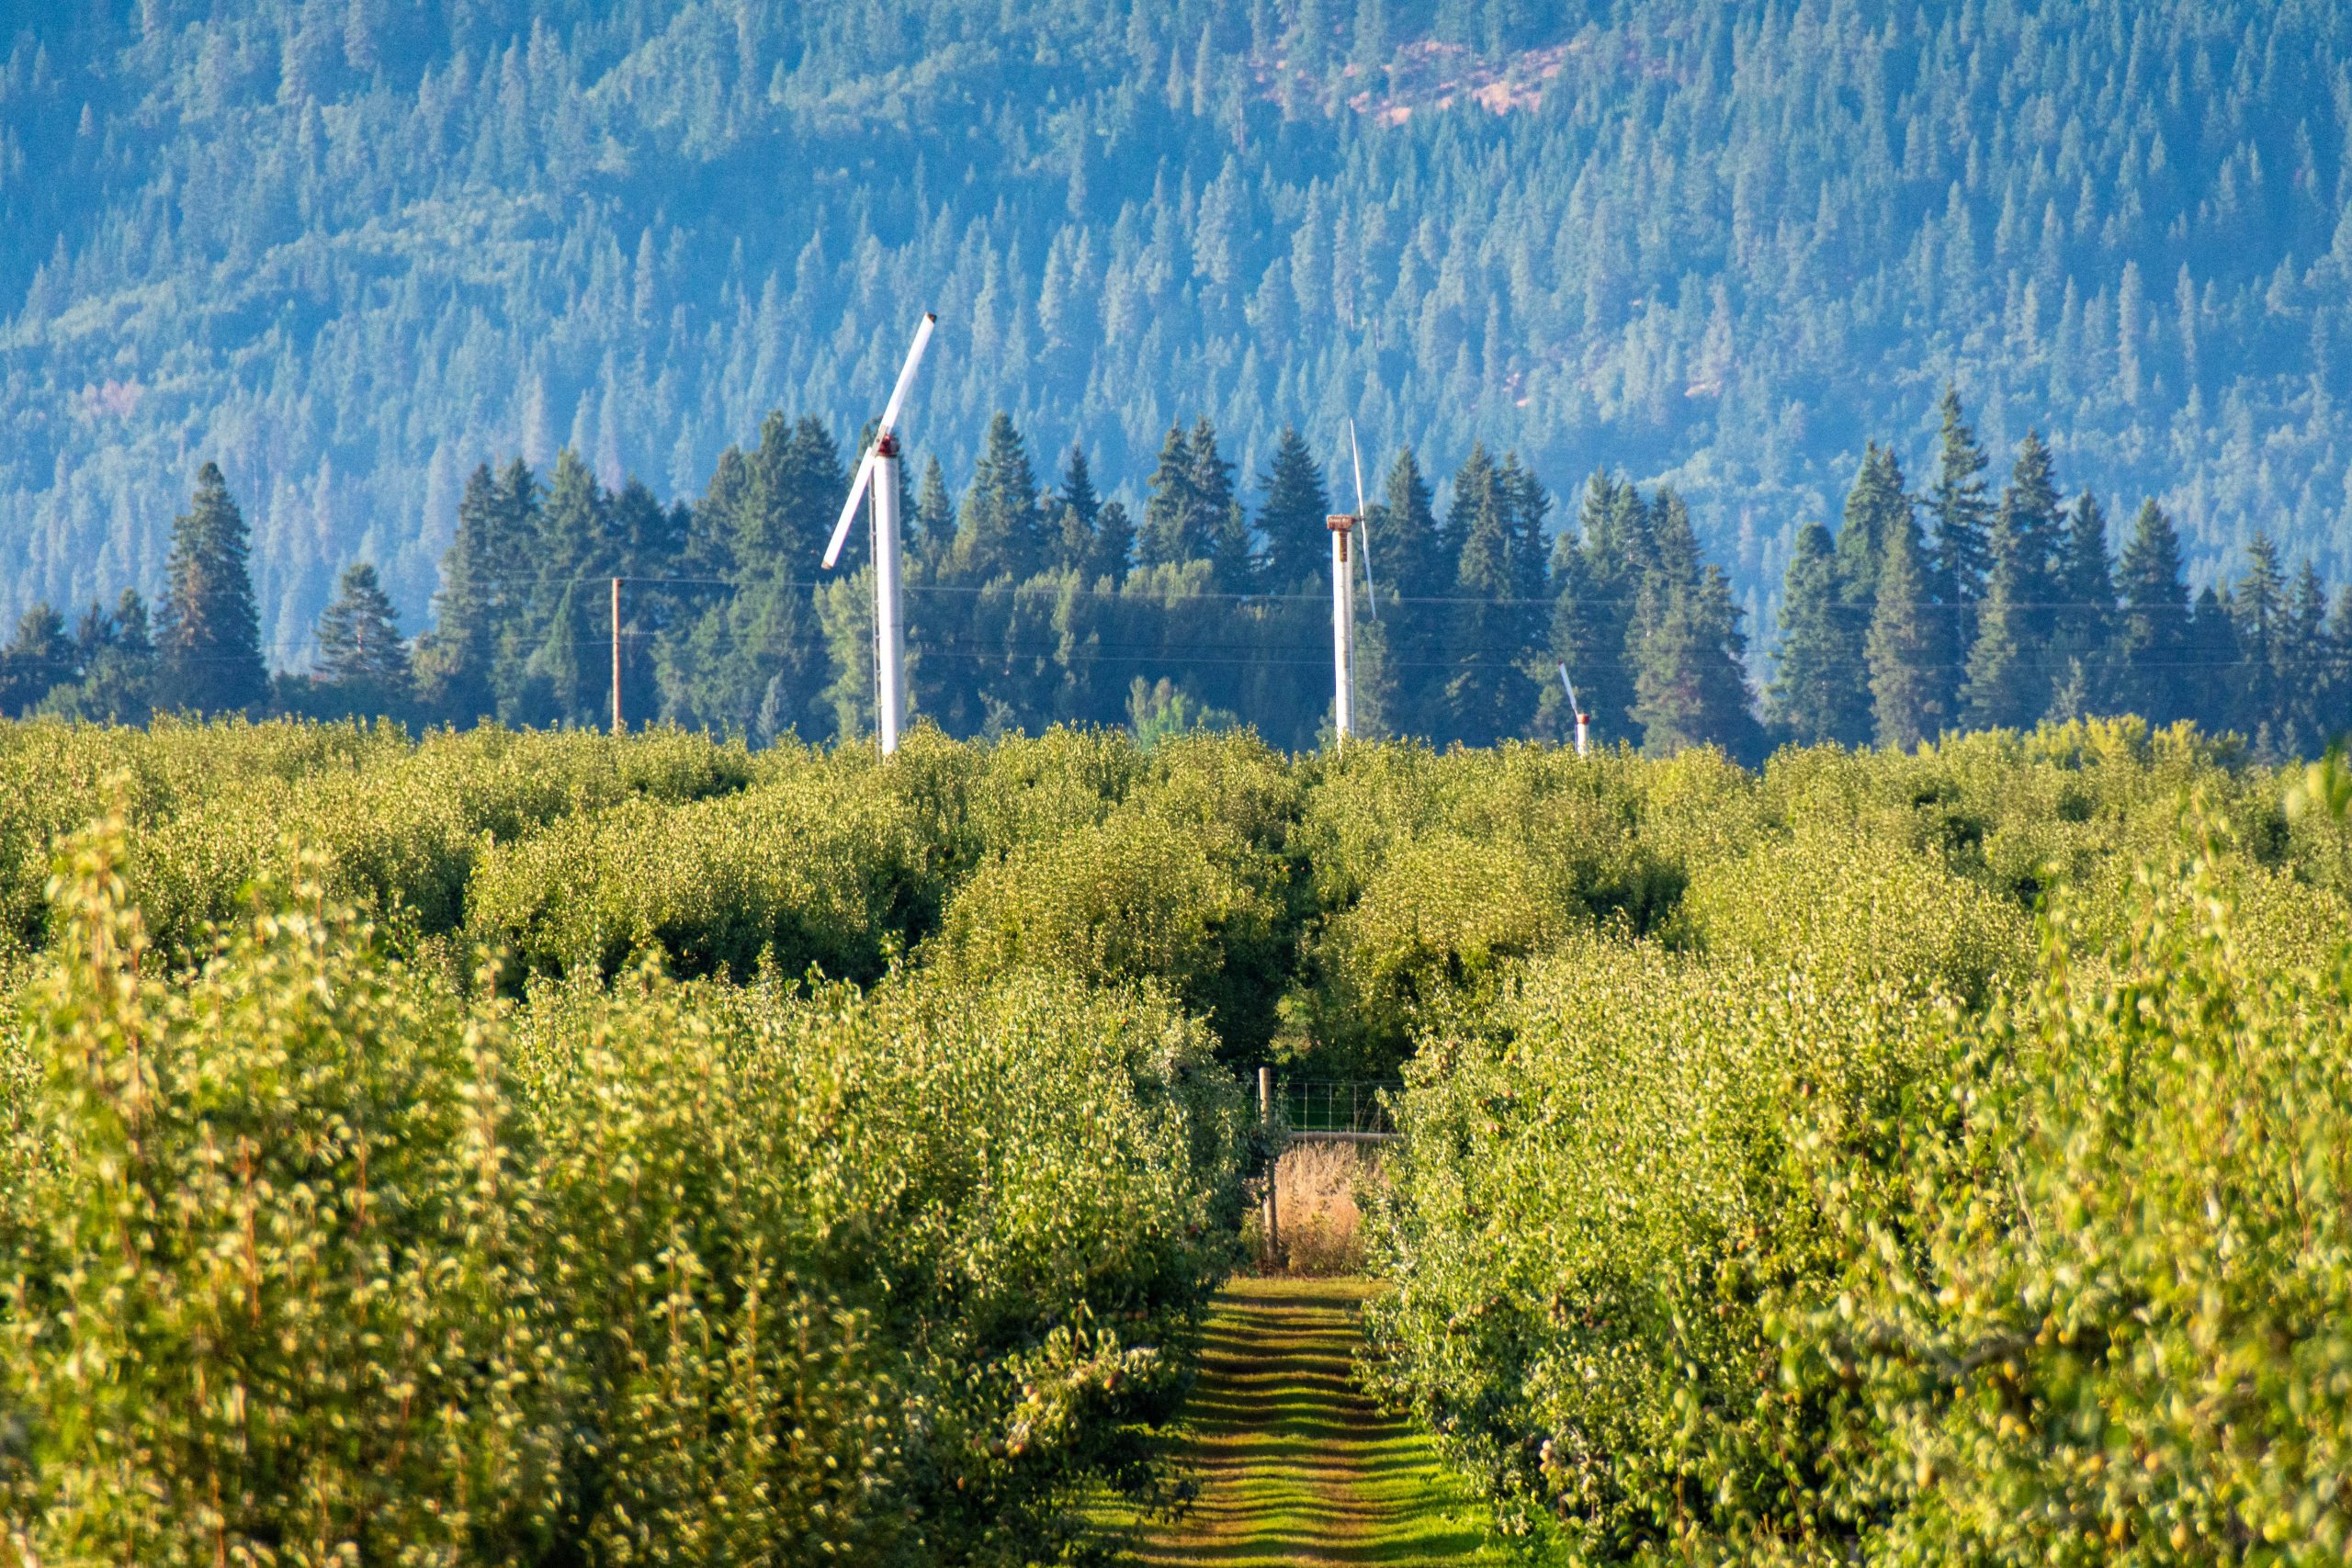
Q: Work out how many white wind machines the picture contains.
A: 3